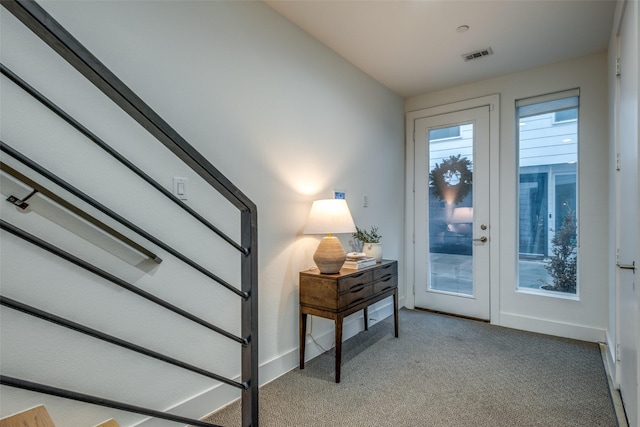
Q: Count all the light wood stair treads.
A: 2